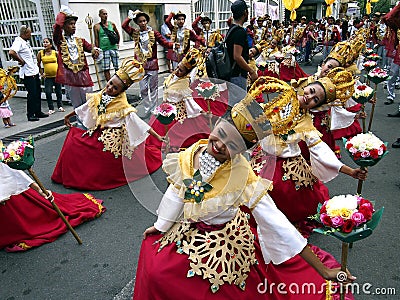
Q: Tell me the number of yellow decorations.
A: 3